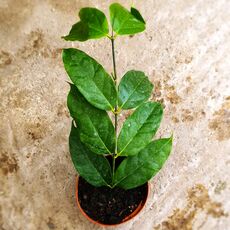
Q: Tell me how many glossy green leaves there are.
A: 8